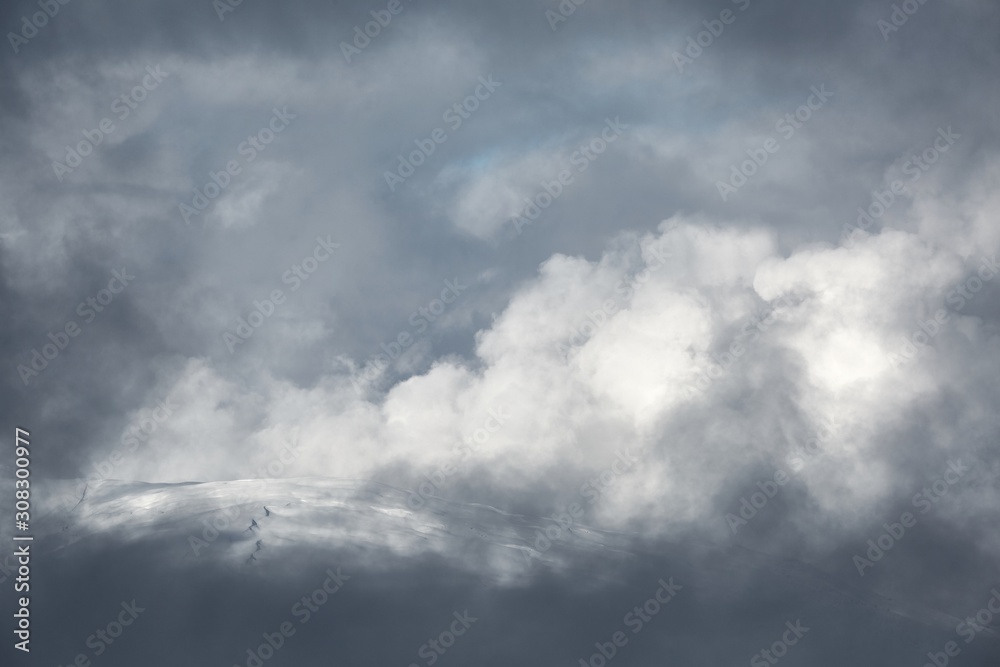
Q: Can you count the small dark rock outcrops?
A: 4